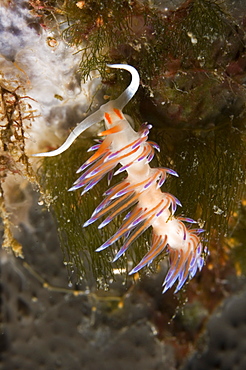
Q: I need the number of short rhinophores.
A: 2